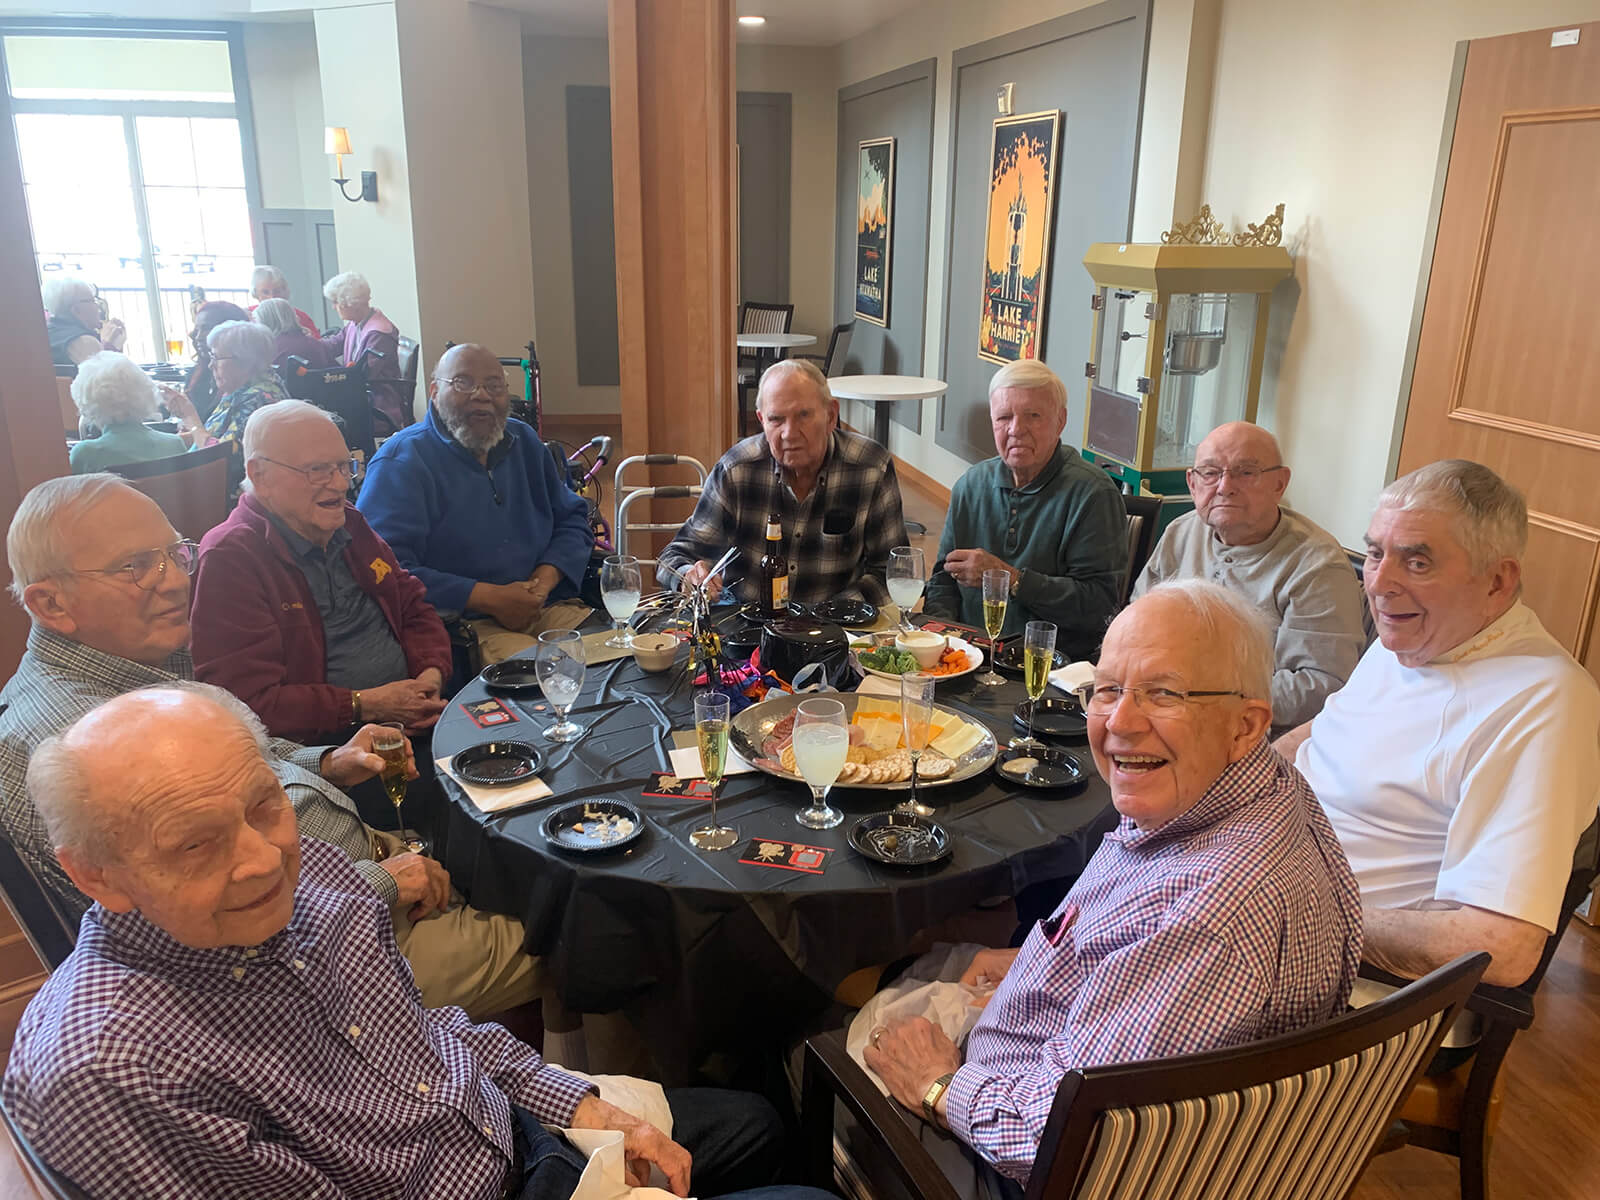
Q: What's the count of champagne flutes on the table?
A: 4